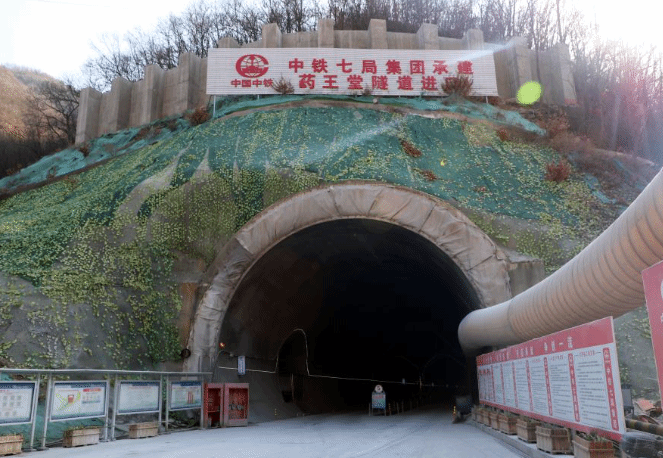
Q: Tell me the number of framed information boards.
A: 4